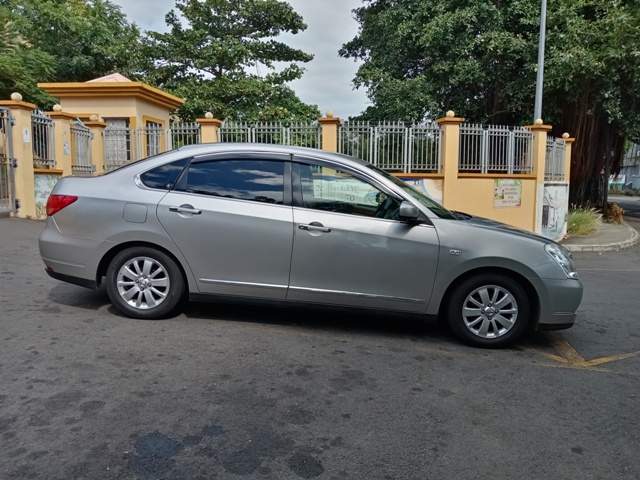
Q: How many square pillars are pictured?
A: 8